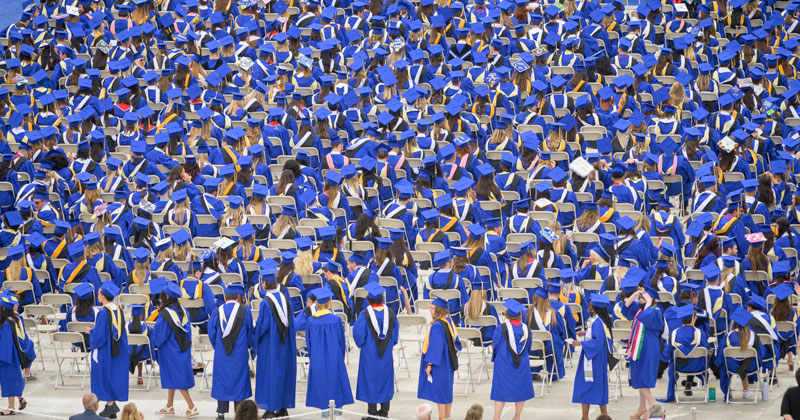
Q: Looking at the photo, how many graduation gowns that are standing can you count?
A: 11